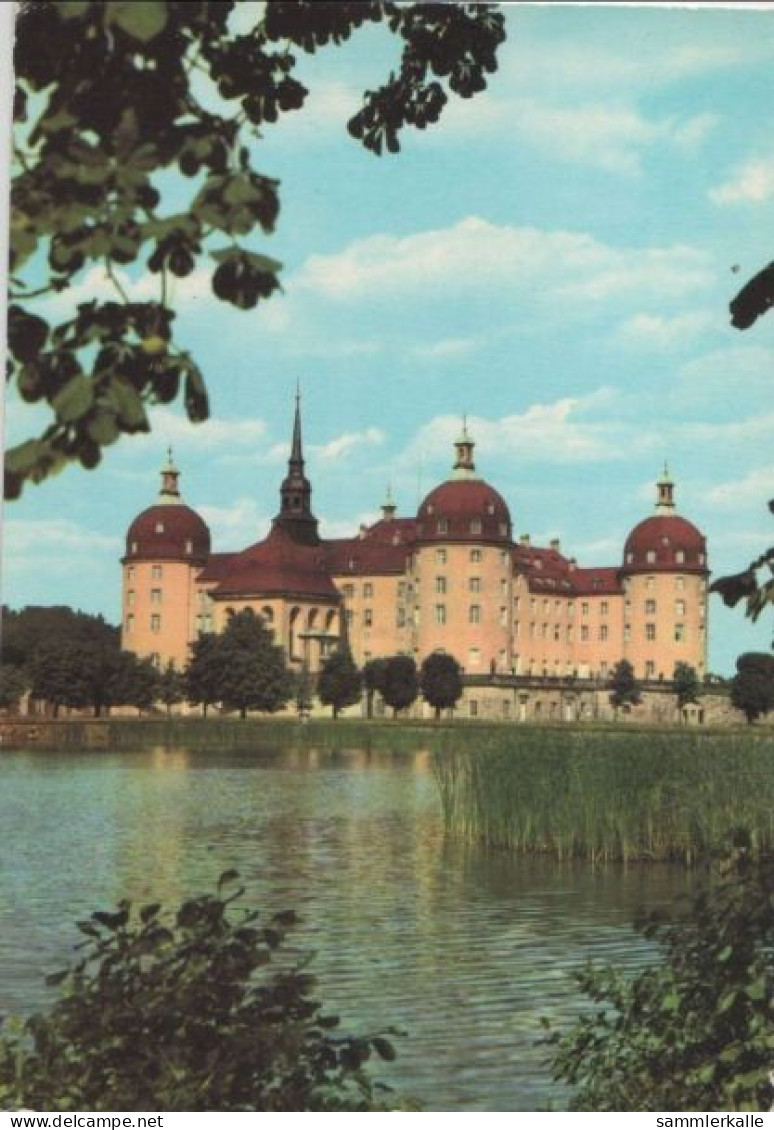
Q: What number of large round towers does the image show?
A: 3